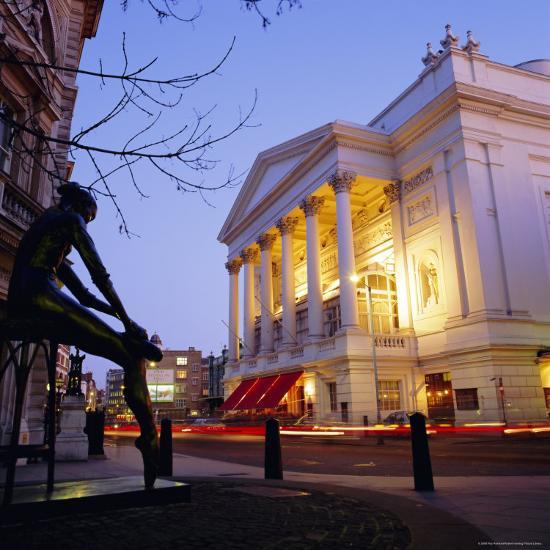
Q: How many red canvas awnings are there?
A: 3